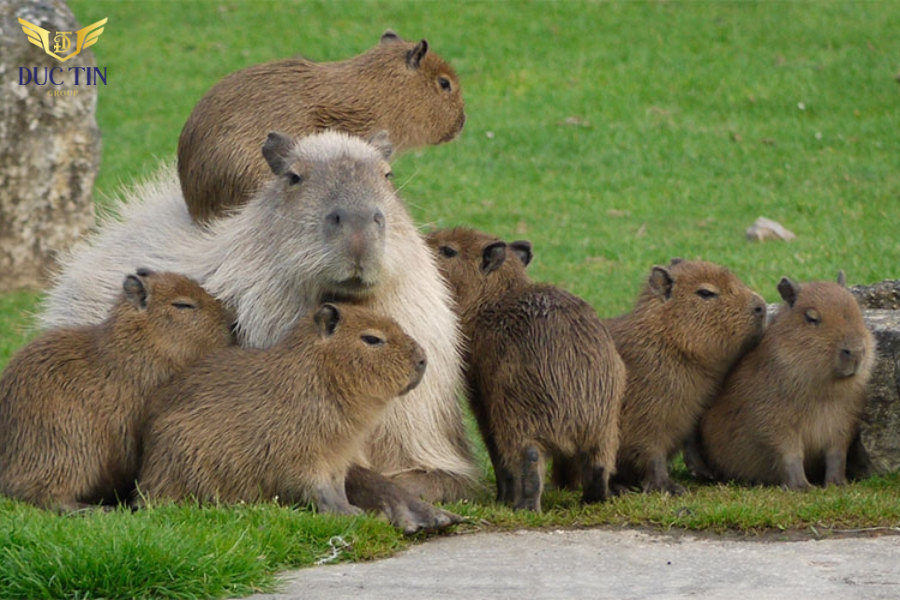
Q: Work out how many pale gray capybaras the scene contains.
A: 1